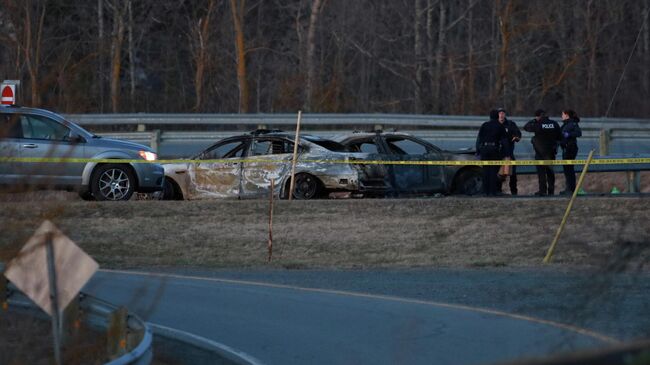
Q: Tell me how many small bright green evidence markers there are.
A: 2